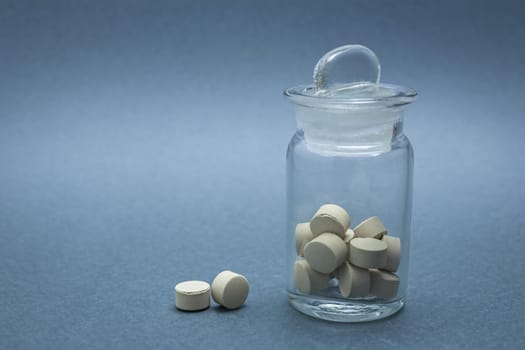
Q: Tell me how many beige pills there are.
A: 12